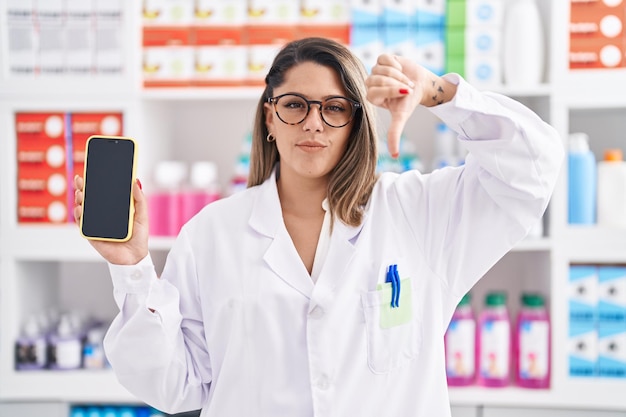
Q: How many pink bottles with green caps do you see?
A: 3